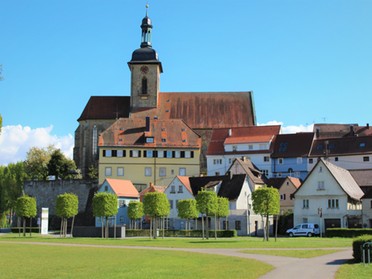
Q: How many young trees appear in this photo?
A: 9